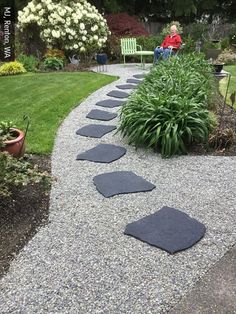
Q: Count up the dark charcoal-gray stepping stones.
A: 10